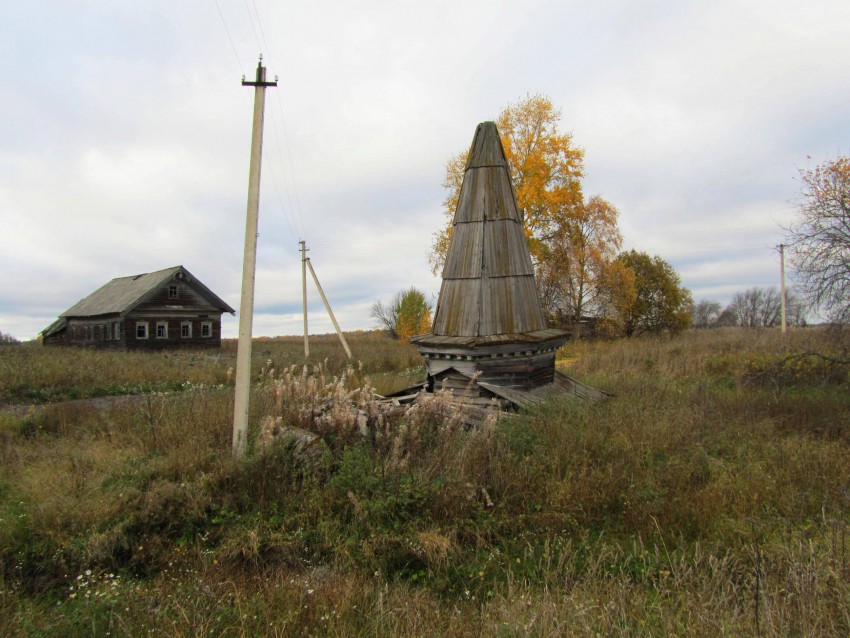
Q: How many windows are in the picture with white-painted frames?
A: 4